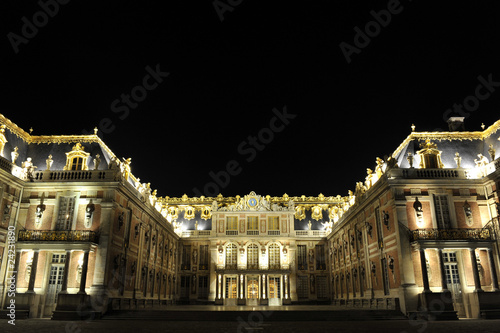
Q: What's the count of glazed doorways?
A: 5